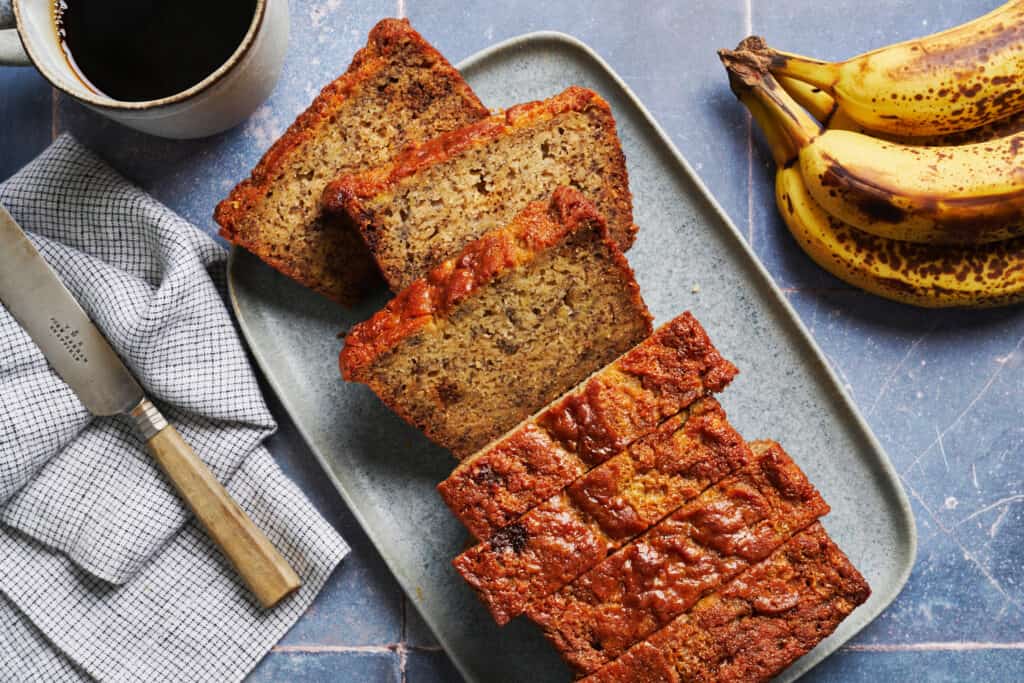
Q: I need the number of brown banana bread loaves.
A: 1